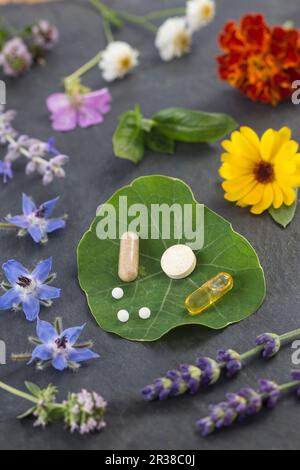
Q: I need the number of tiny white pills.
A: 3